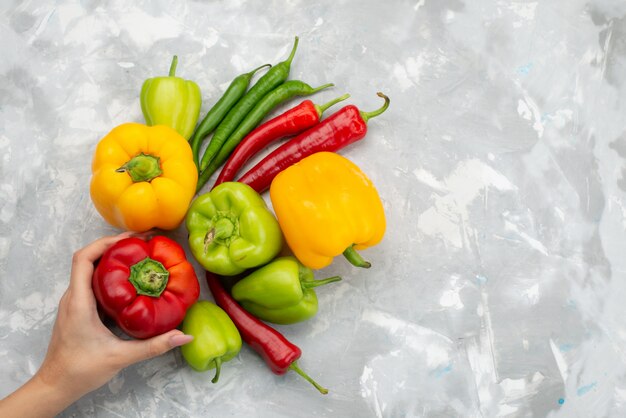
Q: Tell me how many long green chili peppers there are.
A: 3